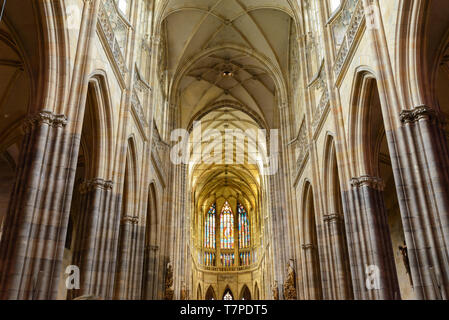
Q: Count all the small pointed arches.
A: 5